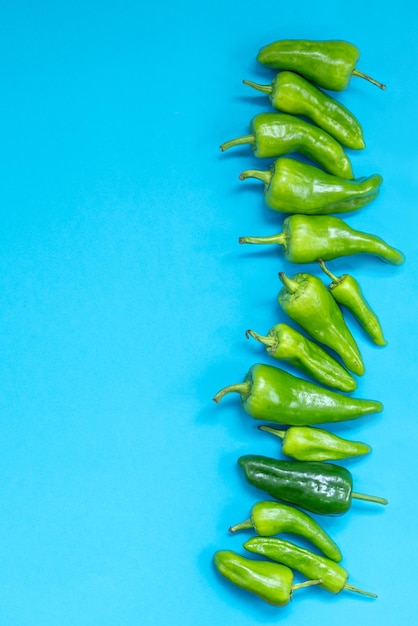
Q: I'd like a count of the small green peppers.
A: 14